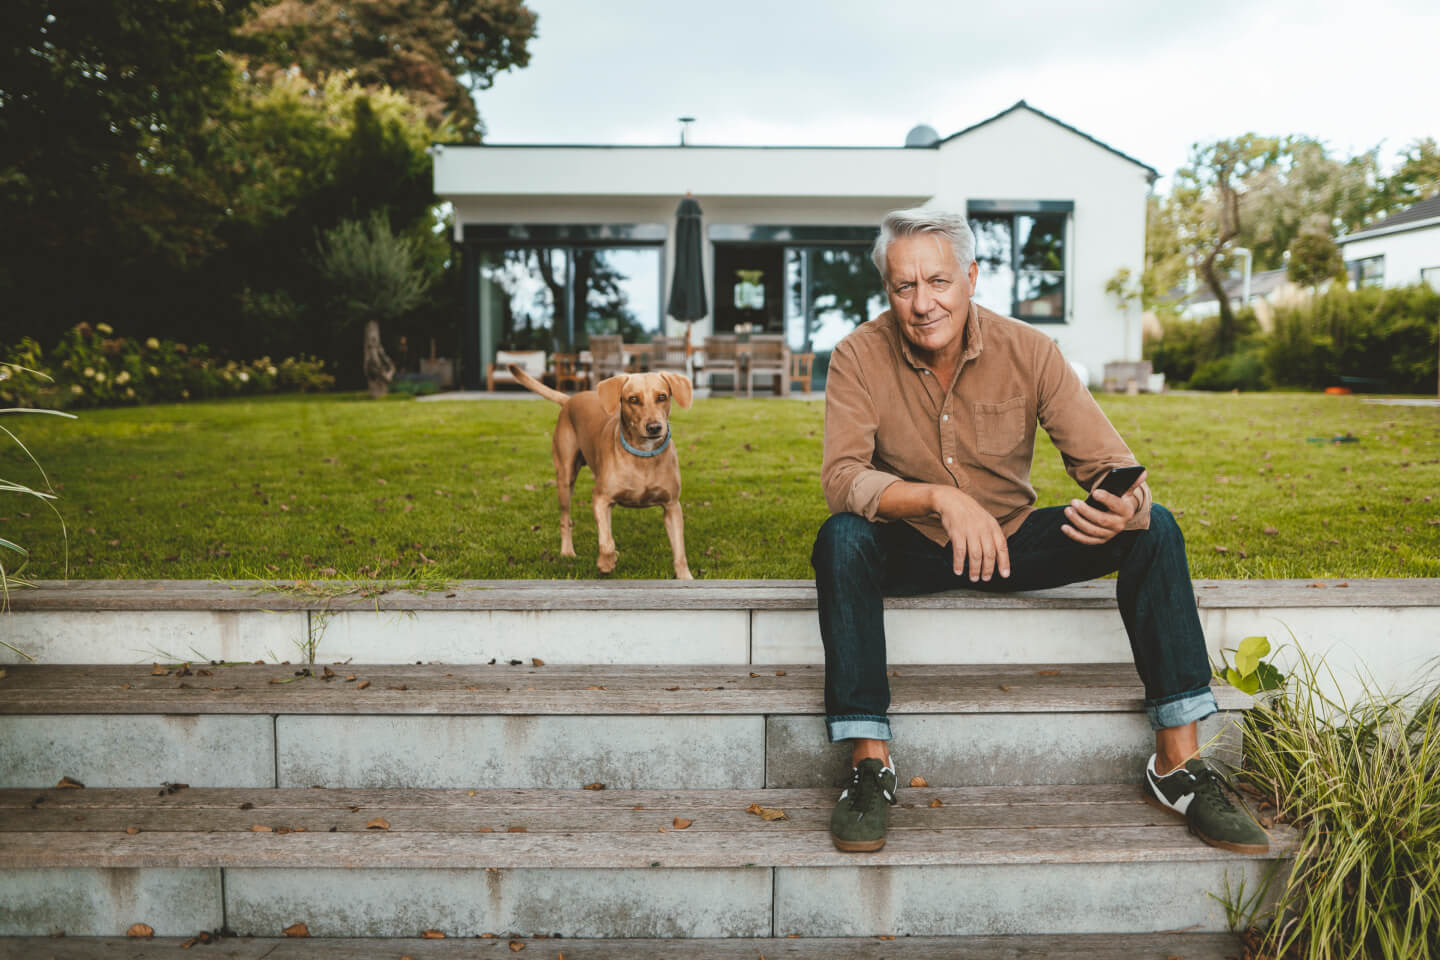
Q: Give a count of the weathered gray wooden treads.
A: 4